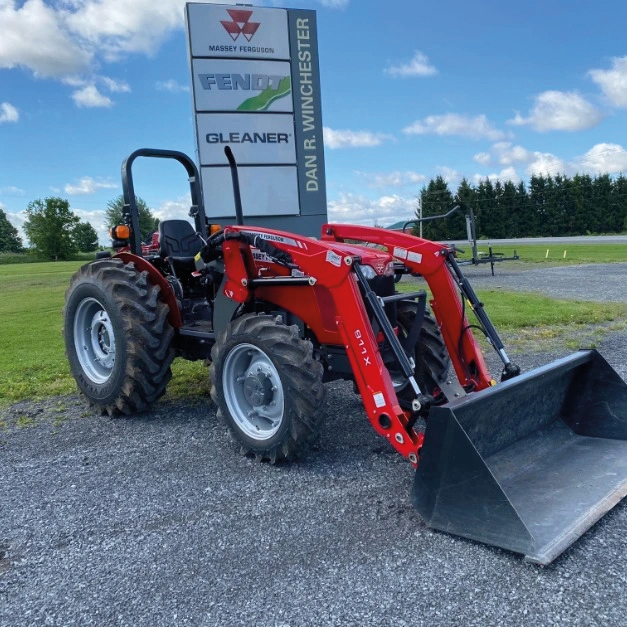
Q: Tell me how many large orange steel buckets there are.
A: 0